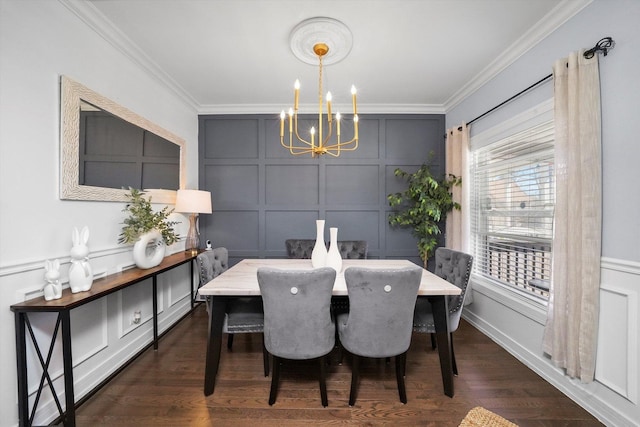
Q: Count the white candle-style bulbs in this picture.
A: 8